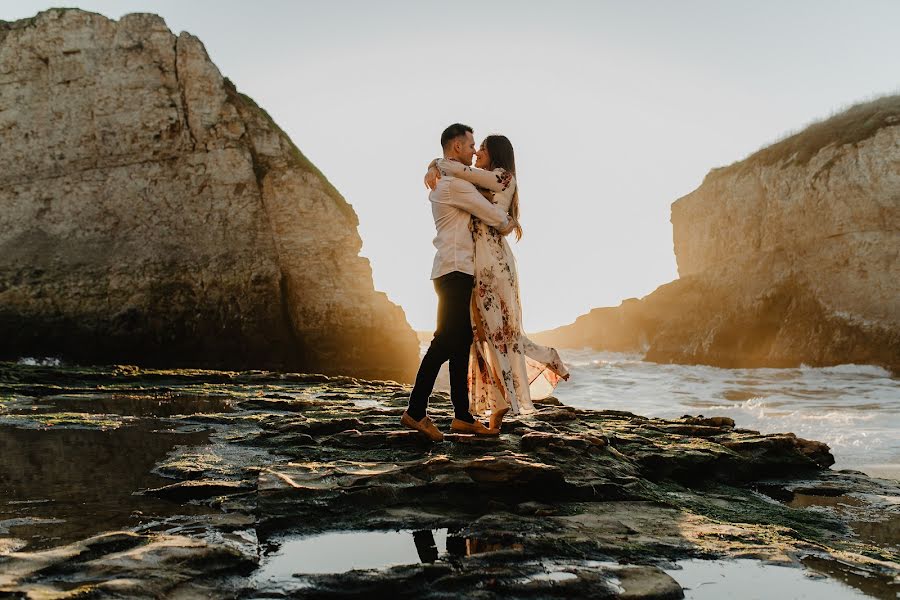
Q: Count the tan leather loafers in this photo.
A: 2